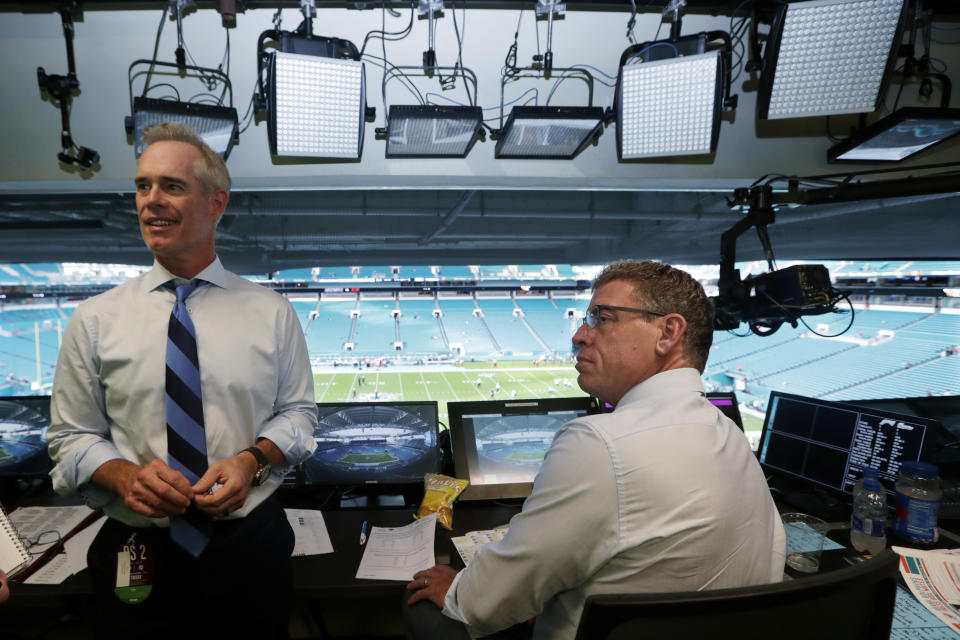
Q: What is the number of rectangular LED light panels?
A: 7